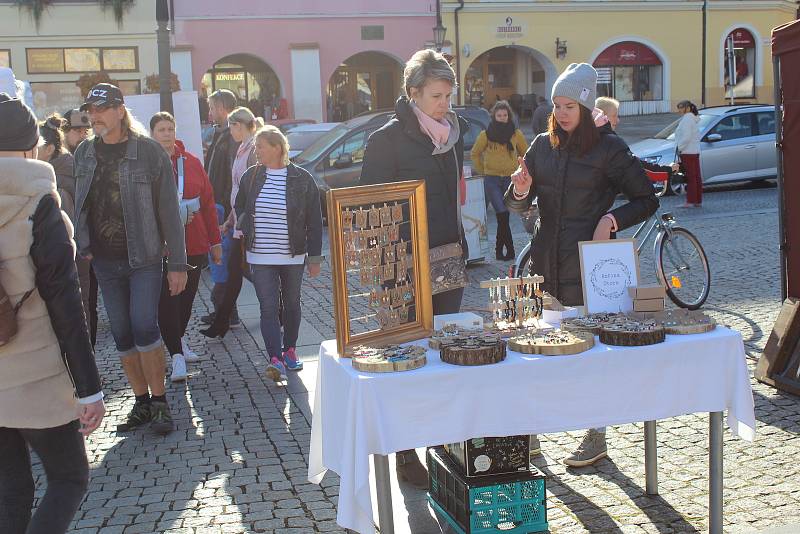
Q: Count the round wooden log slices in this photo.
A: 7